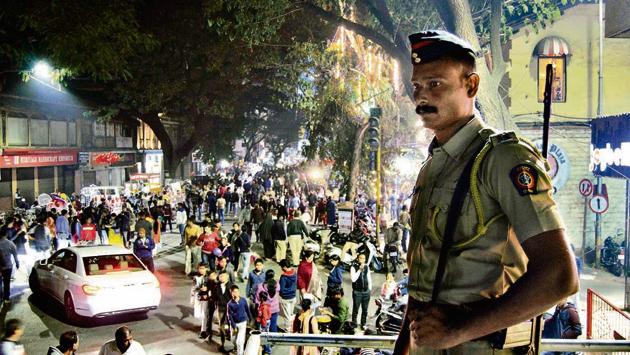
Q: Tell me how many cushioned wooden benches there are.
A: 0